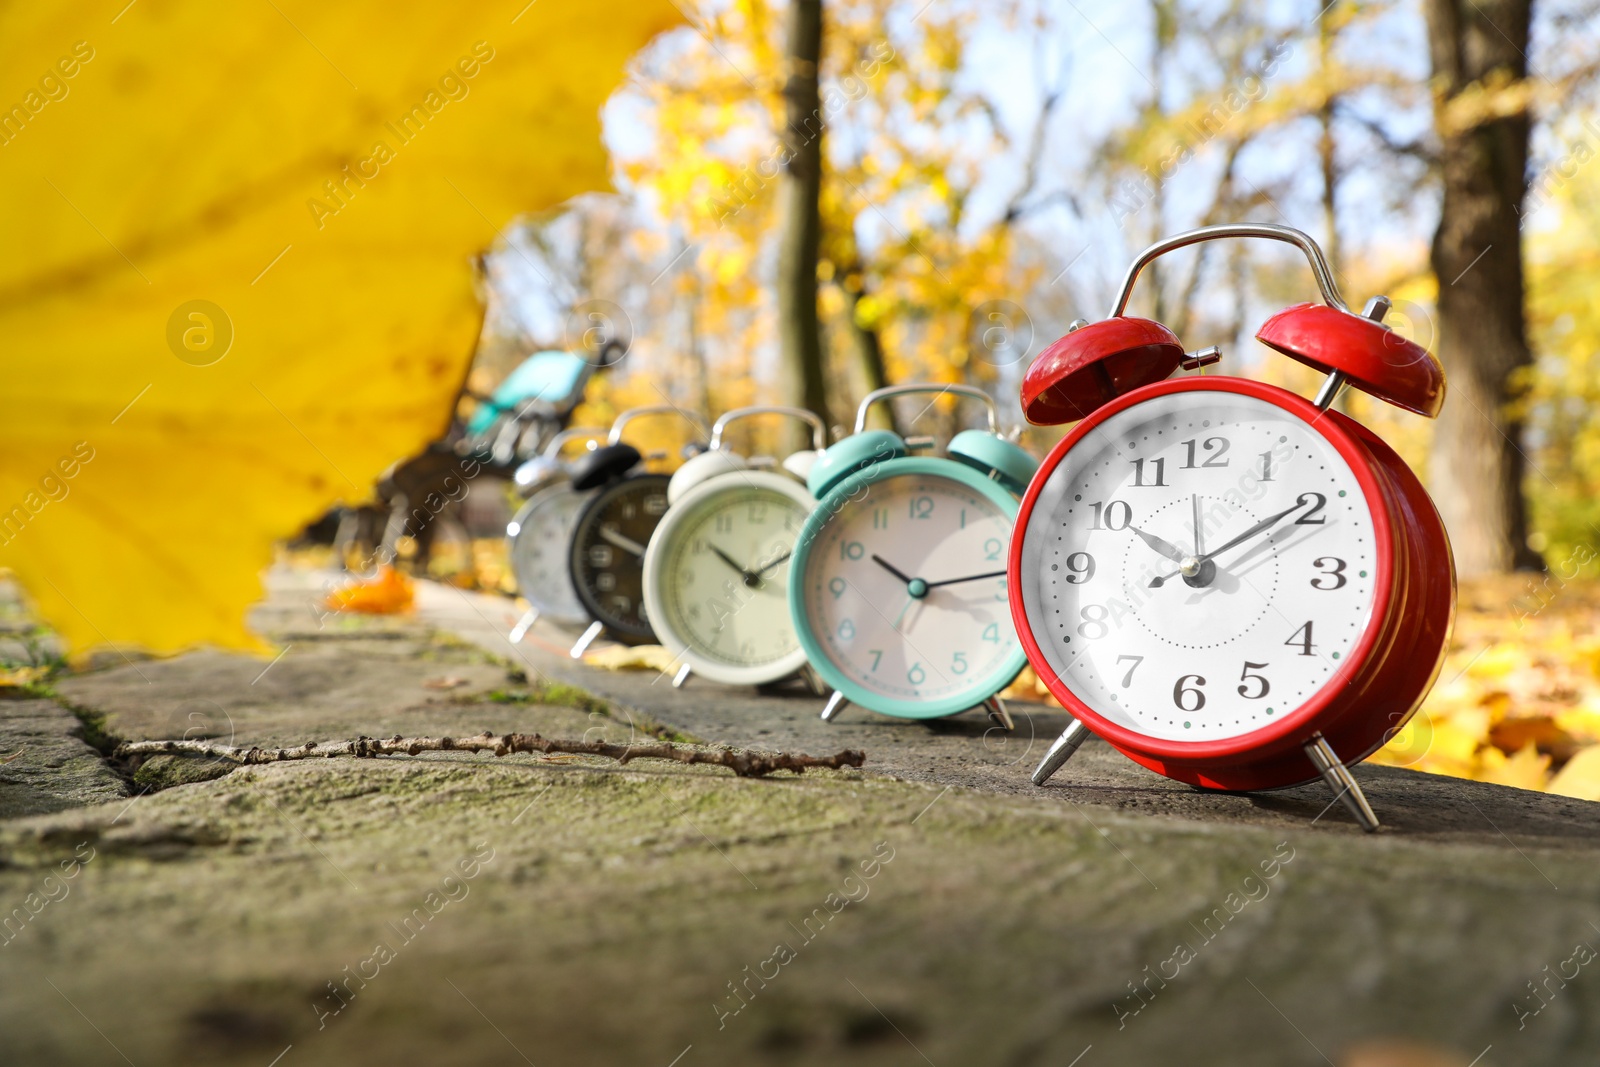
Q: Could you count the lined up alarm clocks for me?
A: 5